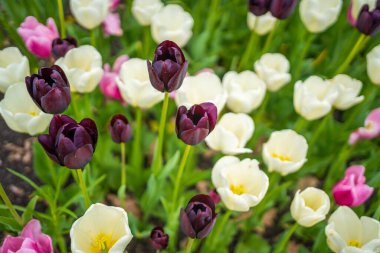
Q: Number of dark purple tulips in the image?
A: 11